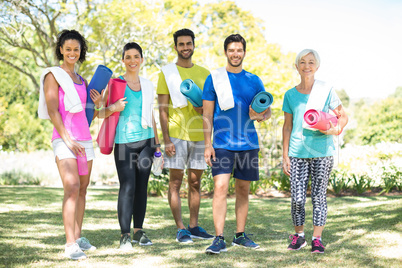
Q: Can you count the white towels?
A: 5